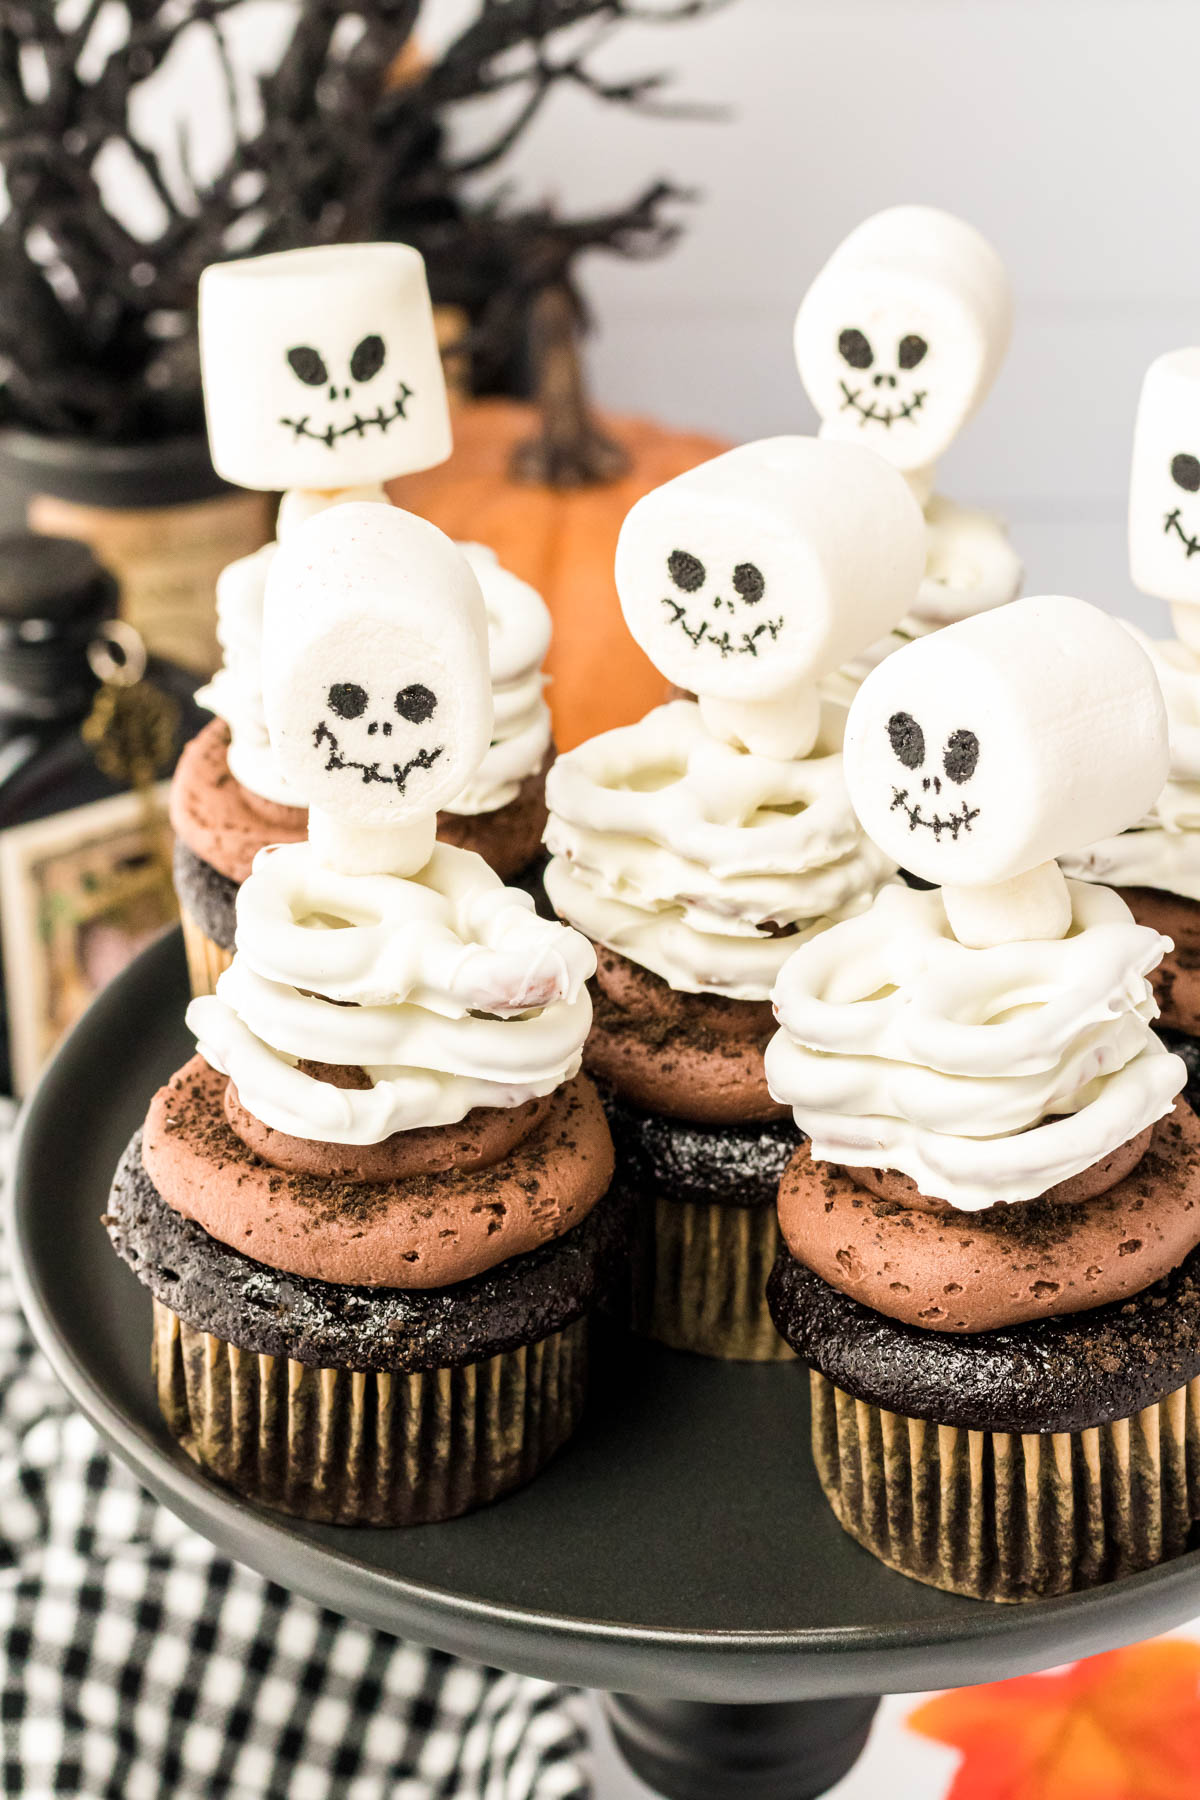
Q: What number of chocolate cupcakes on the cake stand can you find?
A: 6